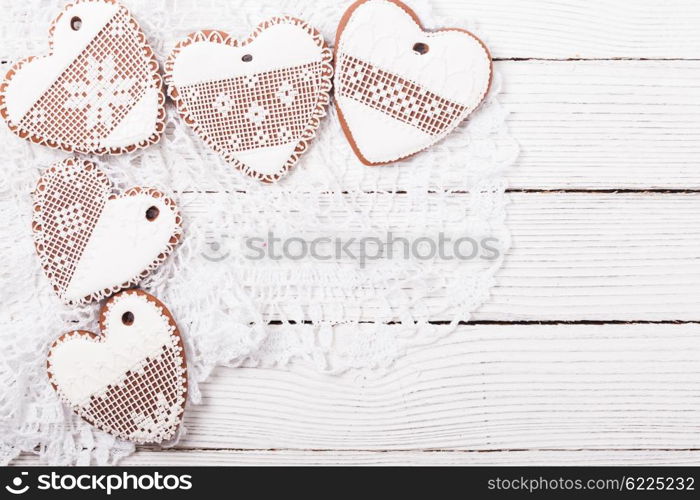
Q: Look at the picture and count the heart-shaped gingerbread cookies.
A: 5